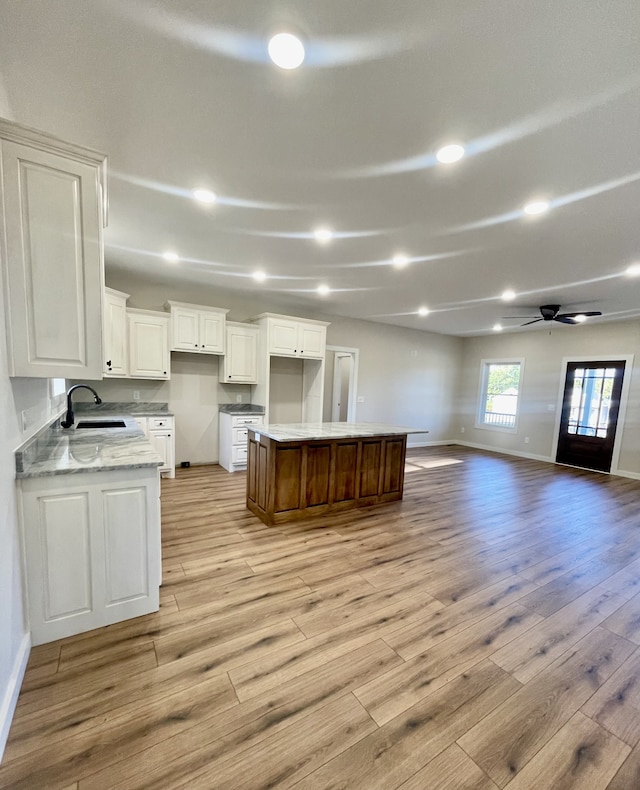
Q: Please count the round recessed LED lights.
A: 14